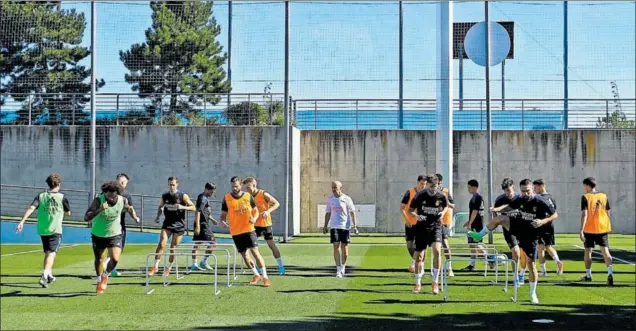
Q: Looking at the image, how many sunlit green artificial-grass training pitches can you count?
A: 1